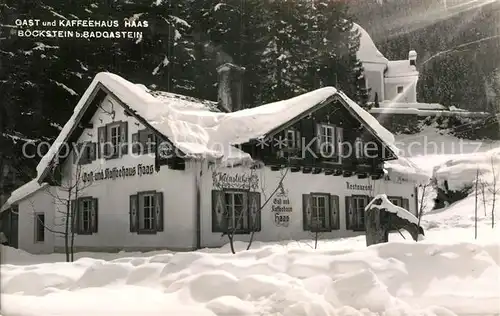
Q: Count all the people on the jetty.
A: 0